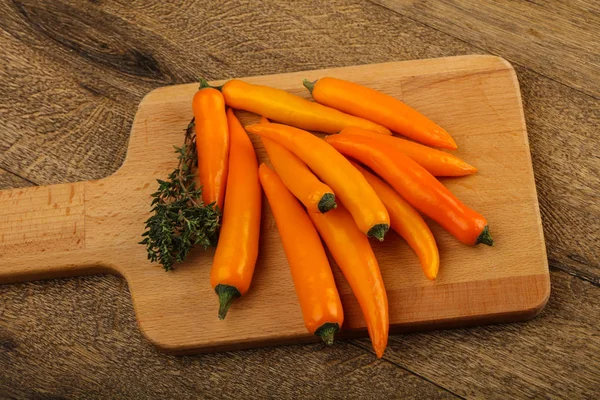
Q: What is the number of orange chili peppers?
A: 11